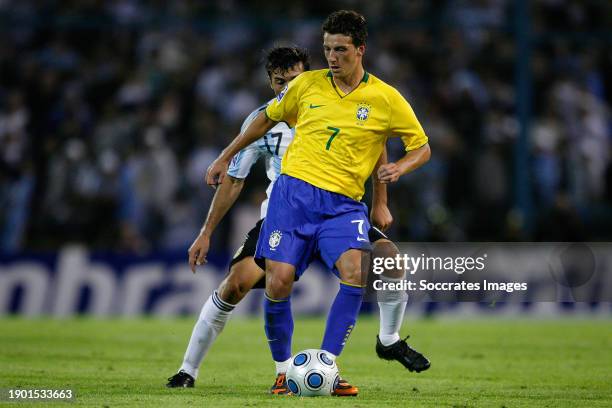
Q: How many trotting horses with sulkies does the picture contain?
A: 0